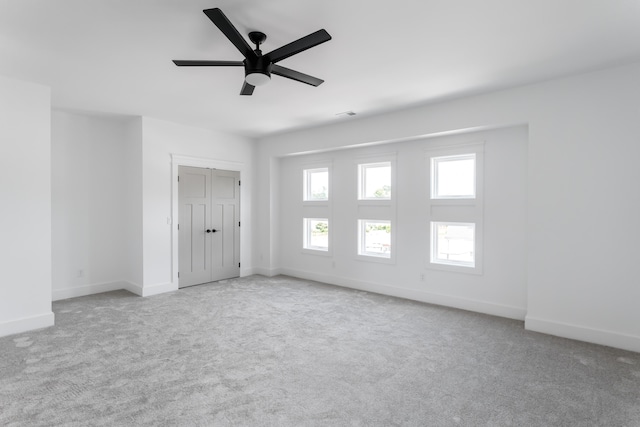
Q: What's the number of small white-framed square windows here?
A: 6